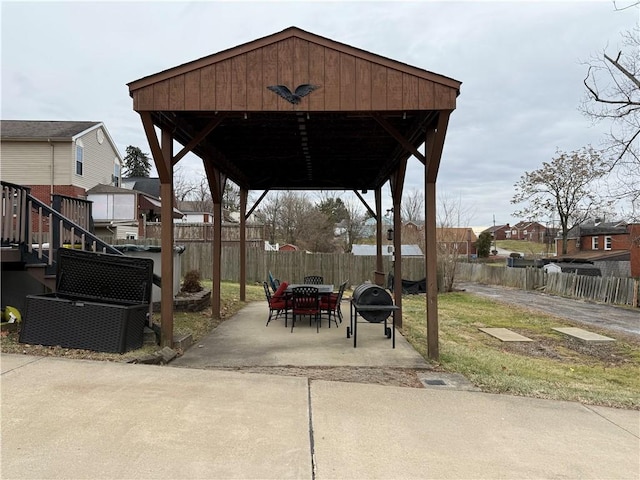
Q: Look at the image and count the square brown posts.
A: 6